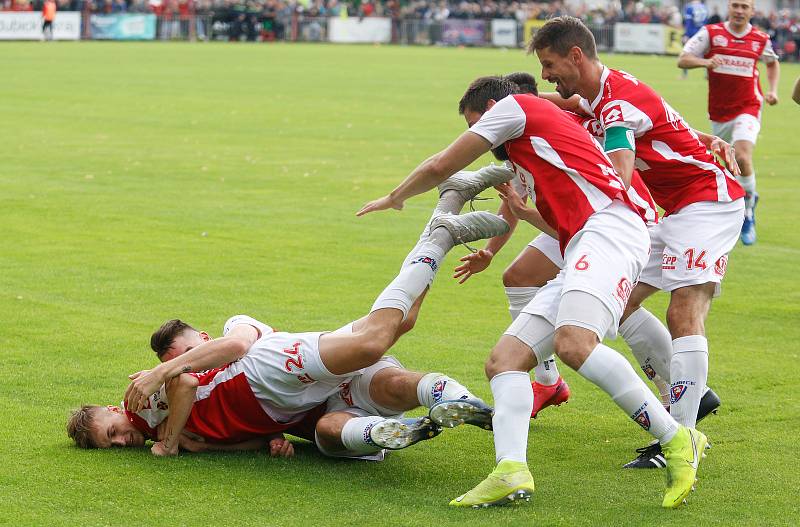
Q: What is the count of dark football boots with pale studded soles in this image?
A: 2